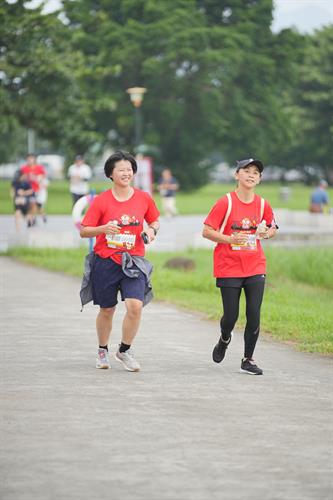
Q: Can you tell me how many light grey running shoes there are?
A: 2